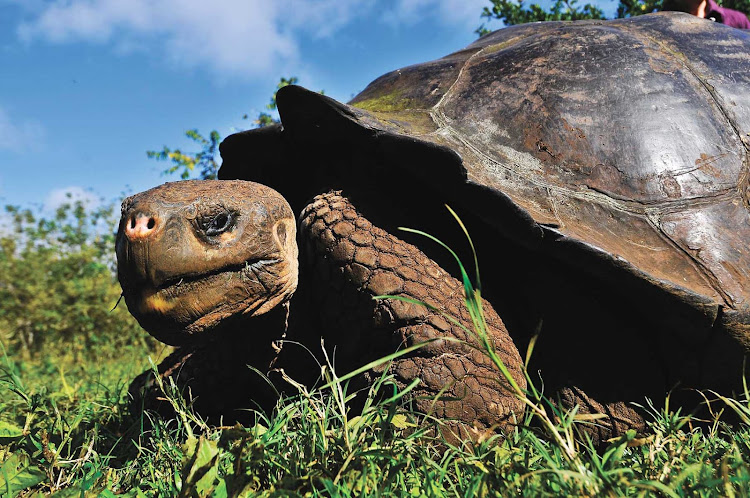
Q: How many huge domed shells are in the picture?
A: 1